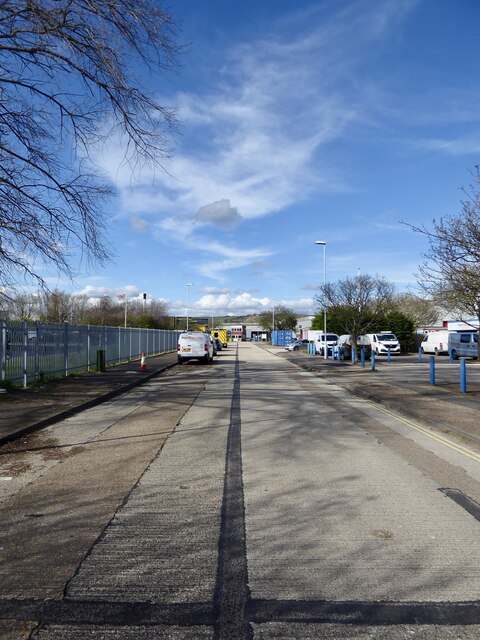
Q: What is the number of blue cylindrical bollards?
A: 14